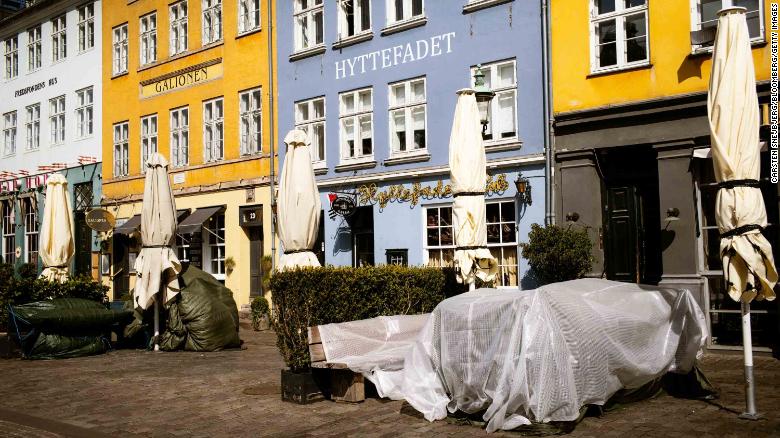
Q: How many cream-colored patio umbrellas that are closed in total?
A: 5